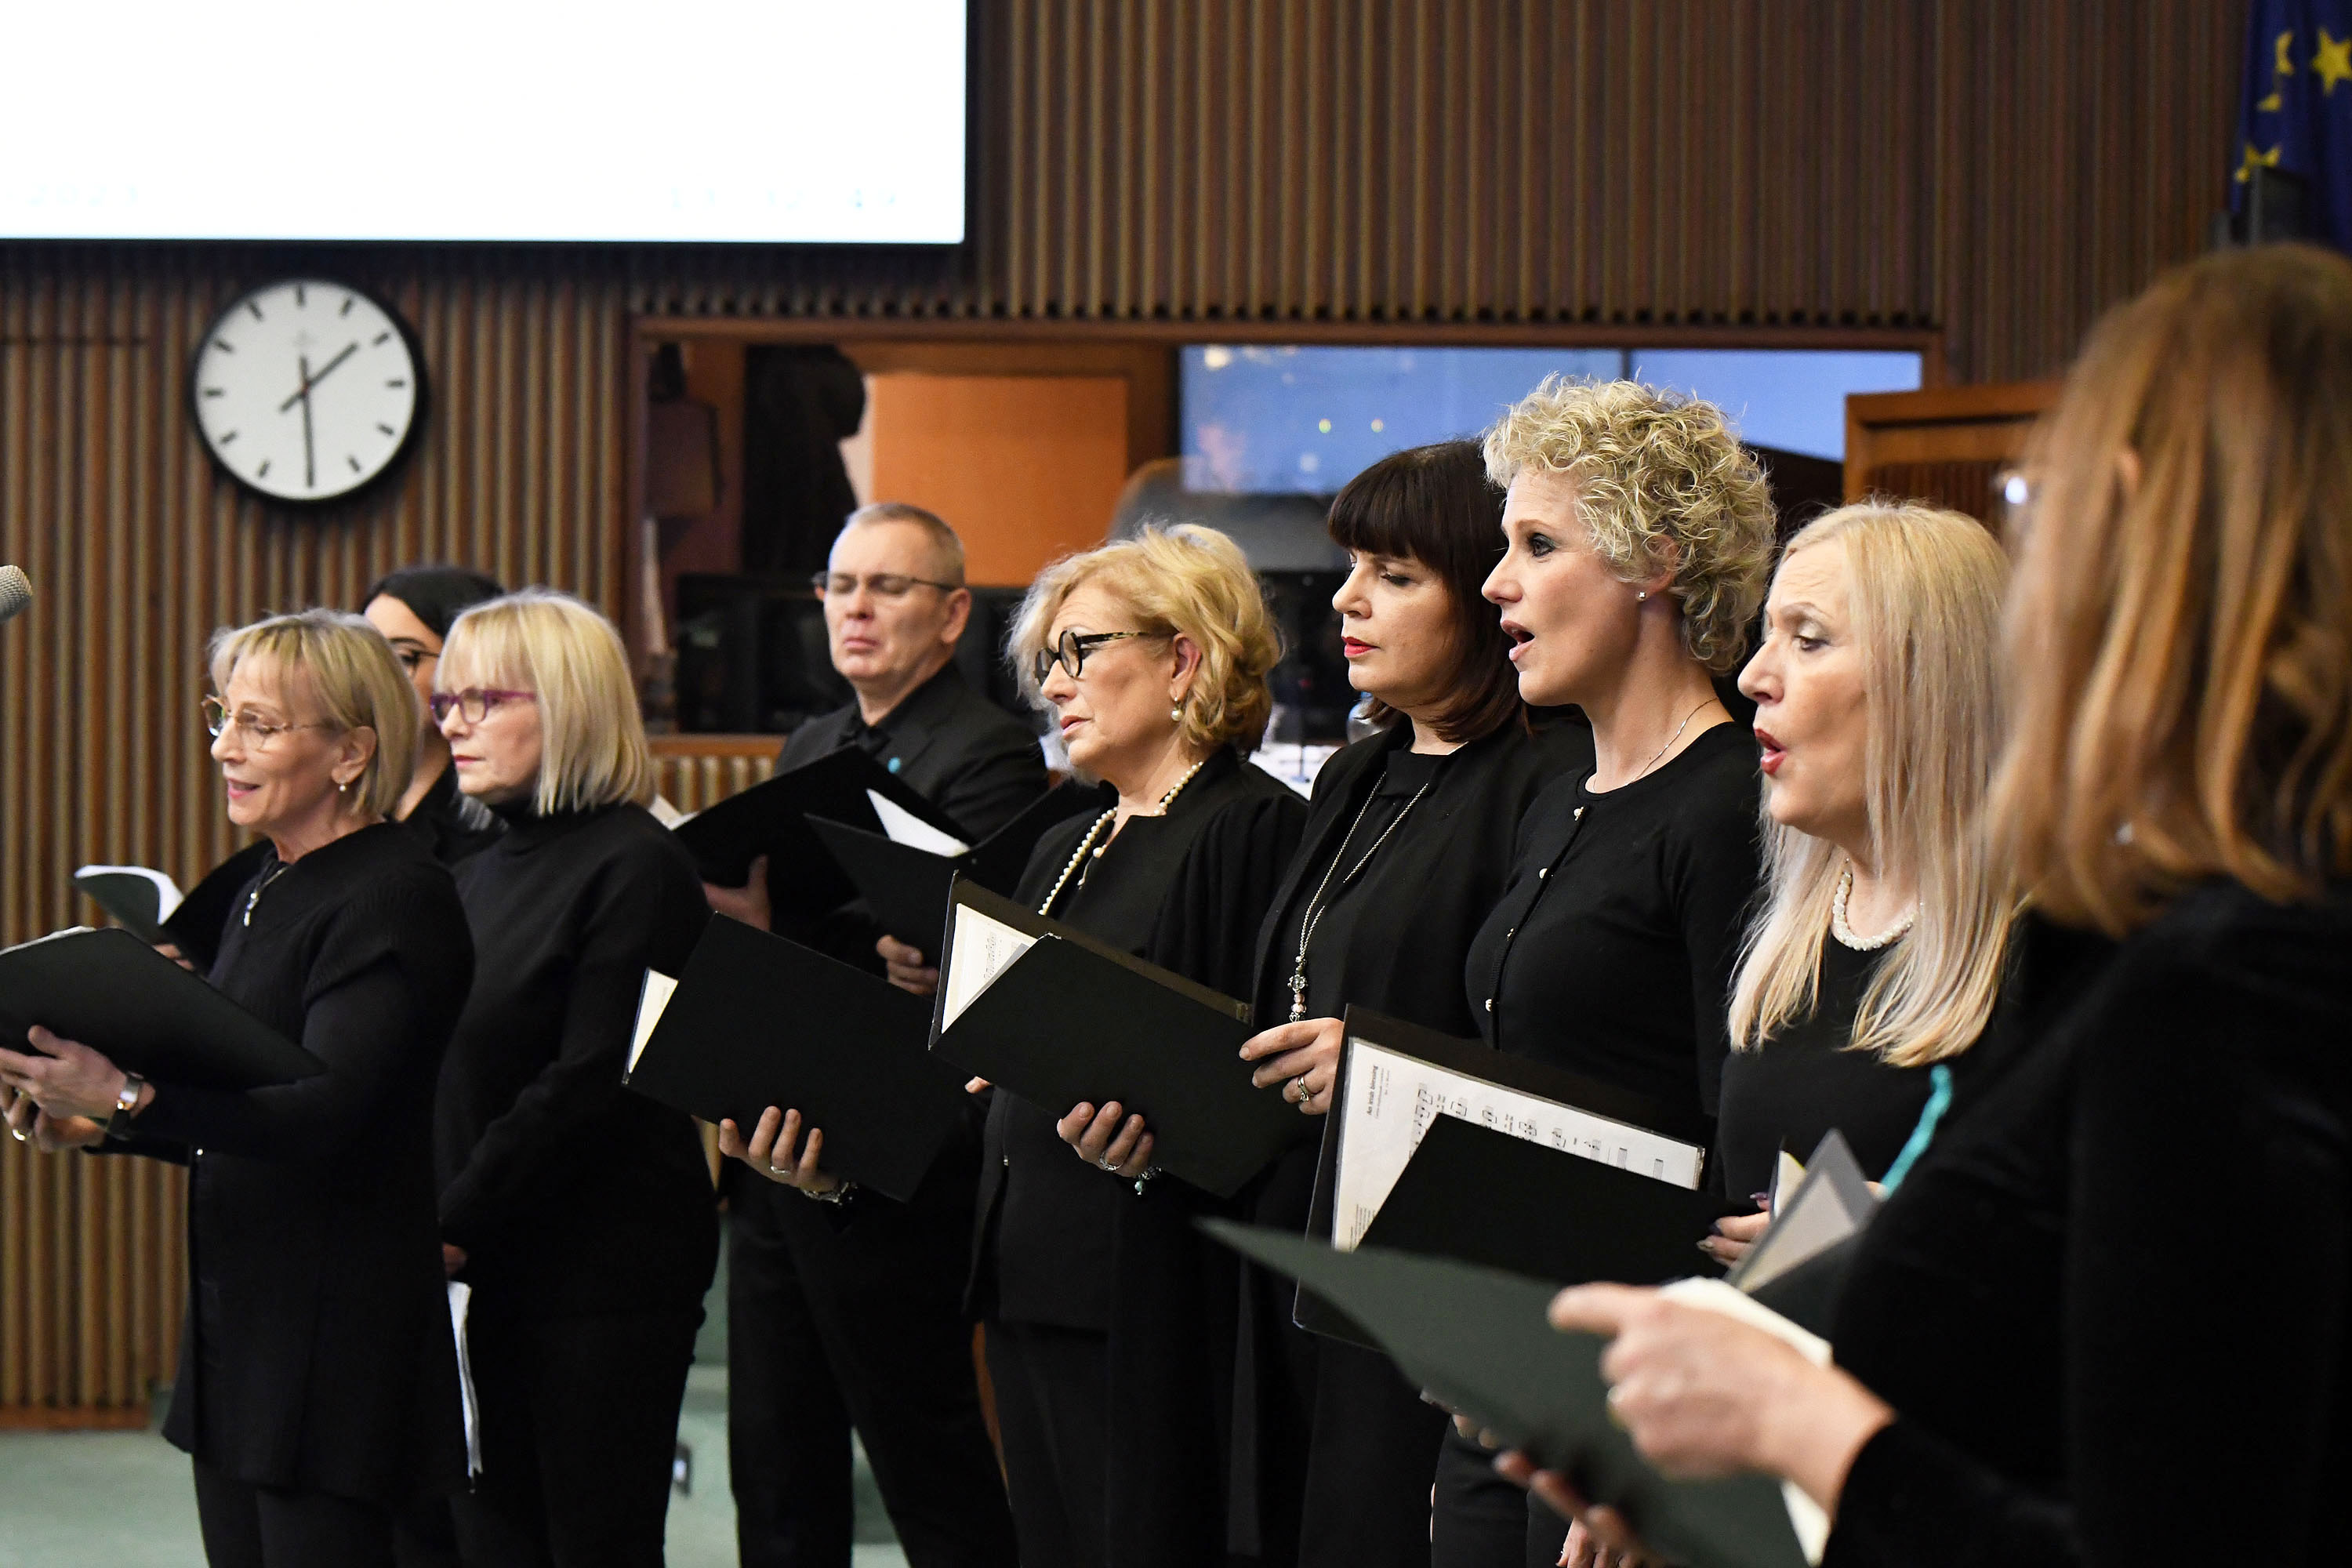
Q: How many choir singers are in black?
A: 9